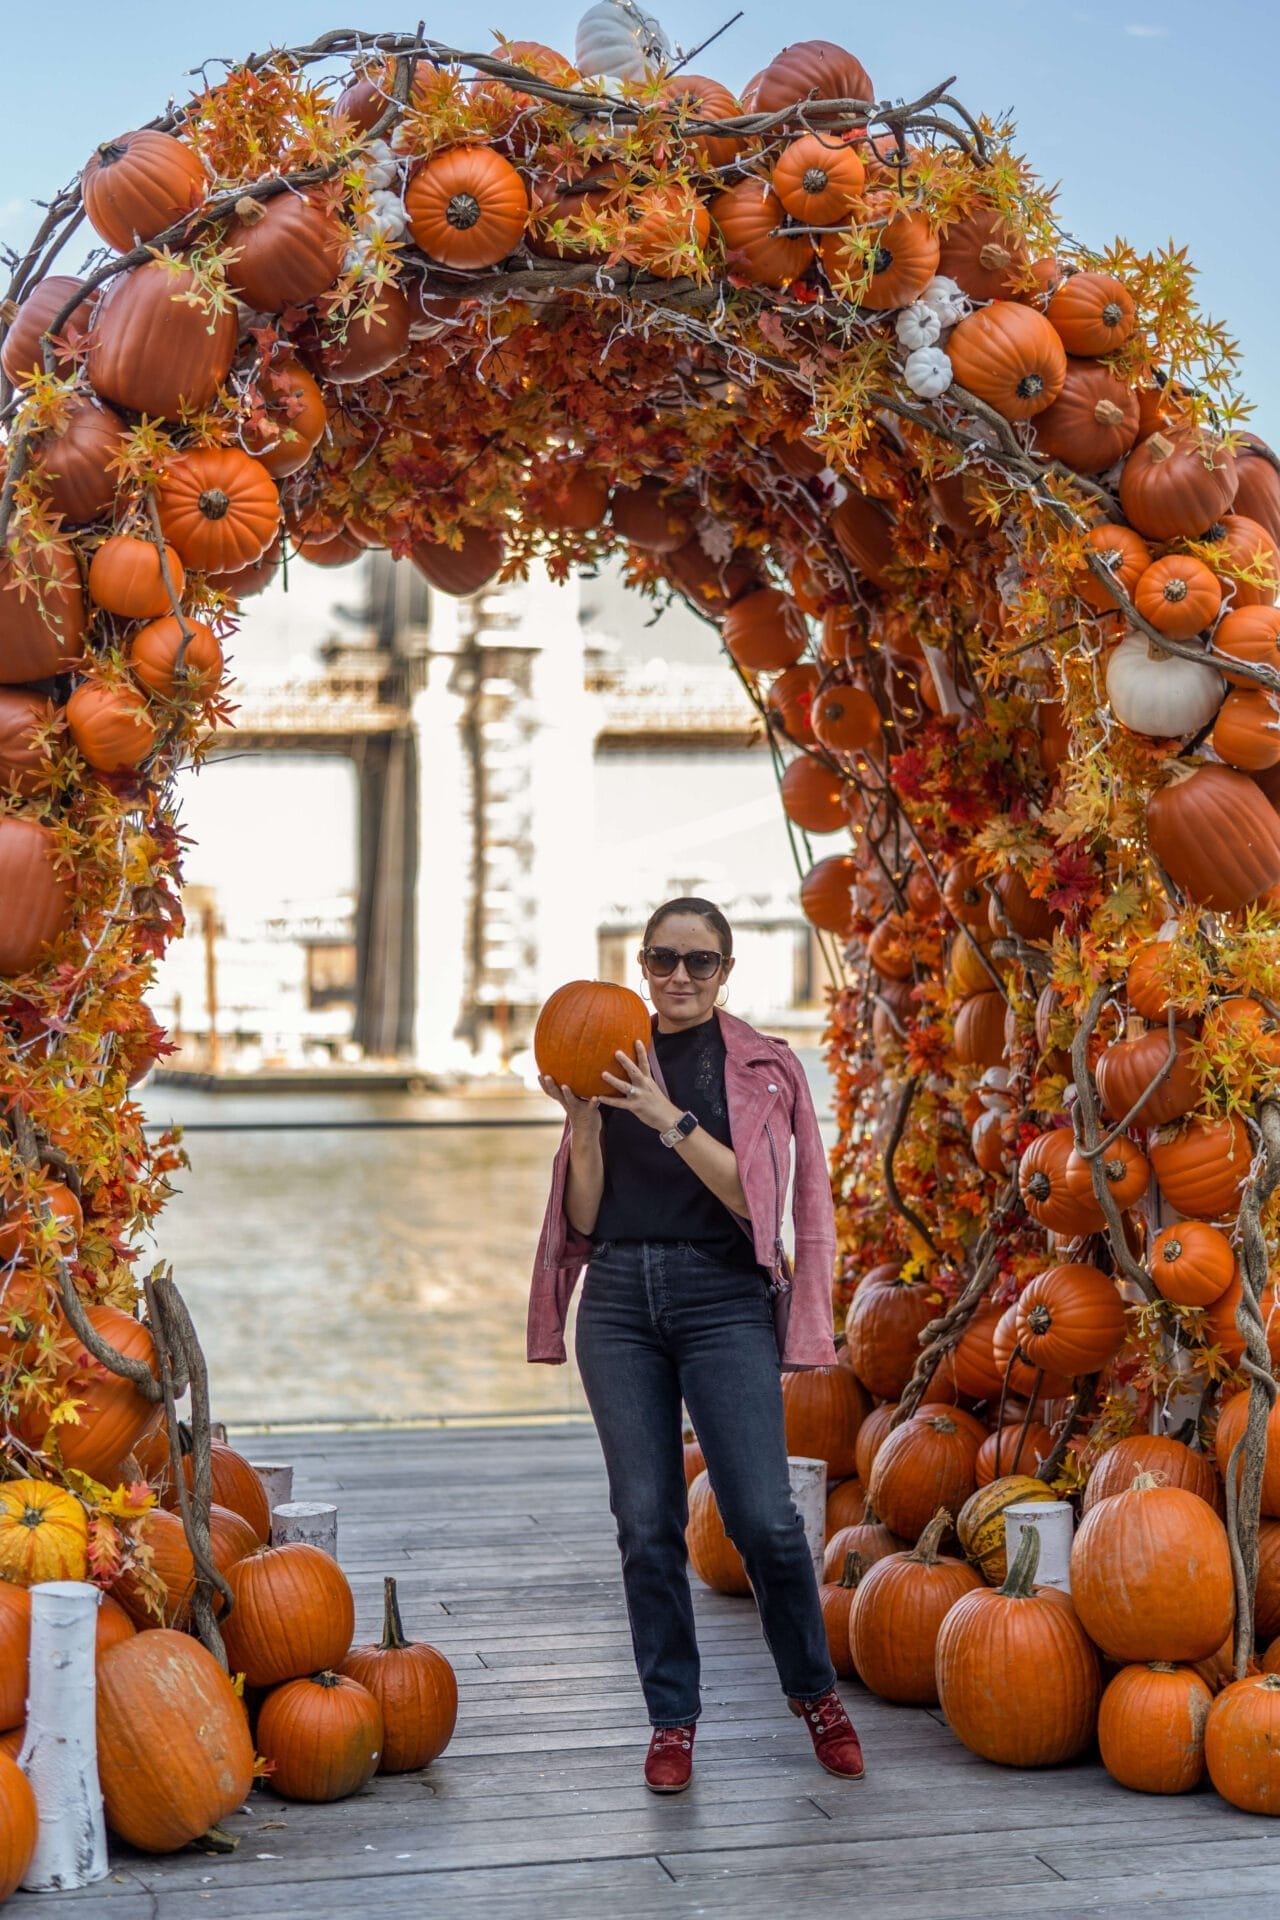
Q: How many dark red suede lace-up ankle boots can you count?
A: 2